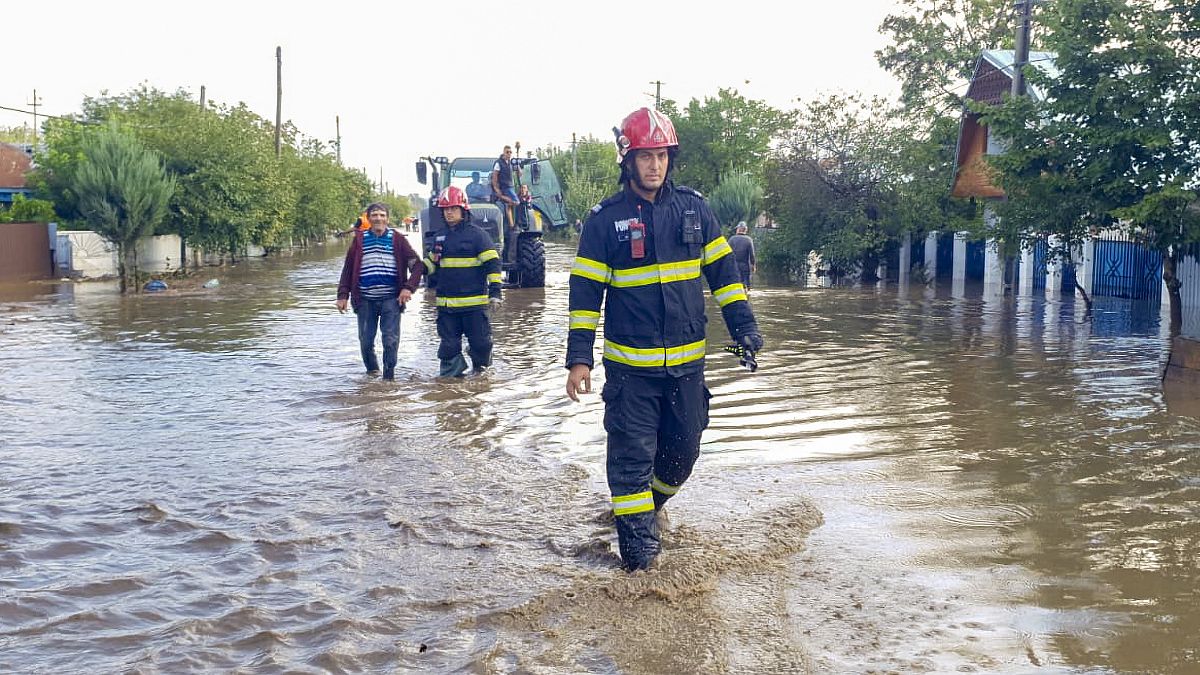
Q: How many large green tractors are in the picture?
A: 1